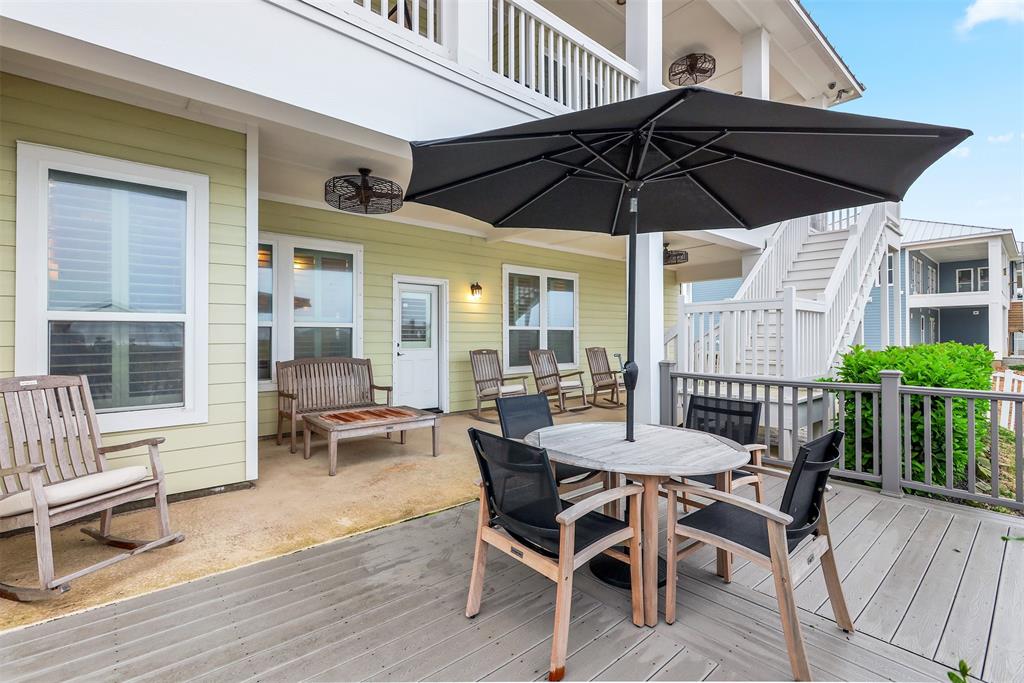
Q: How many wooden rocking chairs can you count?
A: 4